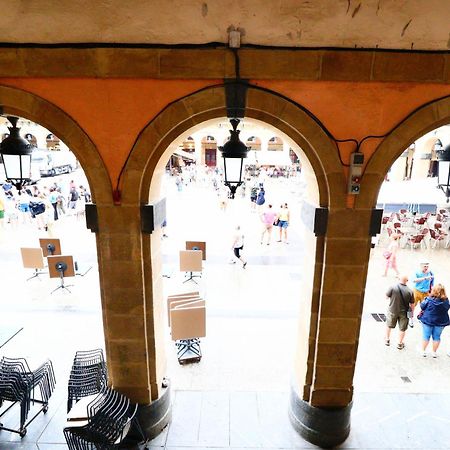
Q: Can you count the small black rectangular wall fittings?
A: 4